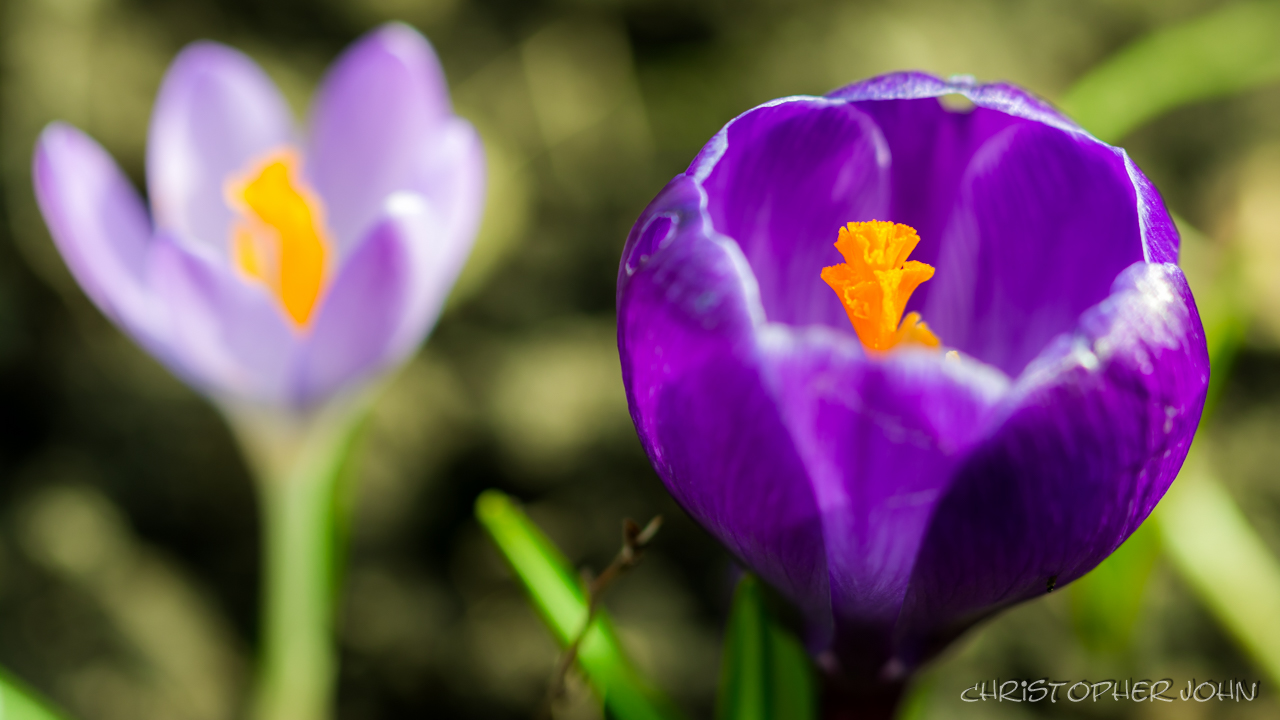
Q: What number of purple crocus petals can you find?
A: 12